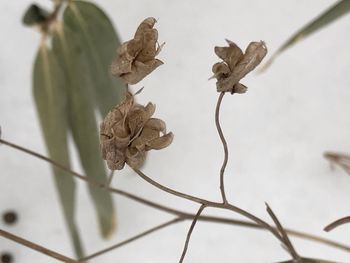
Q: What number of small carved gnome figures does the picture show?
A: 0